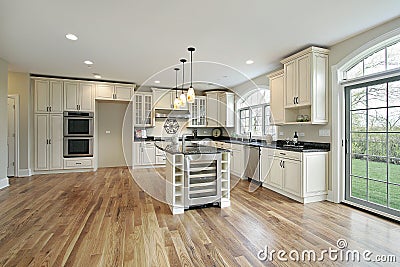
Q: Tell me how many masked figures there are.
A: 0